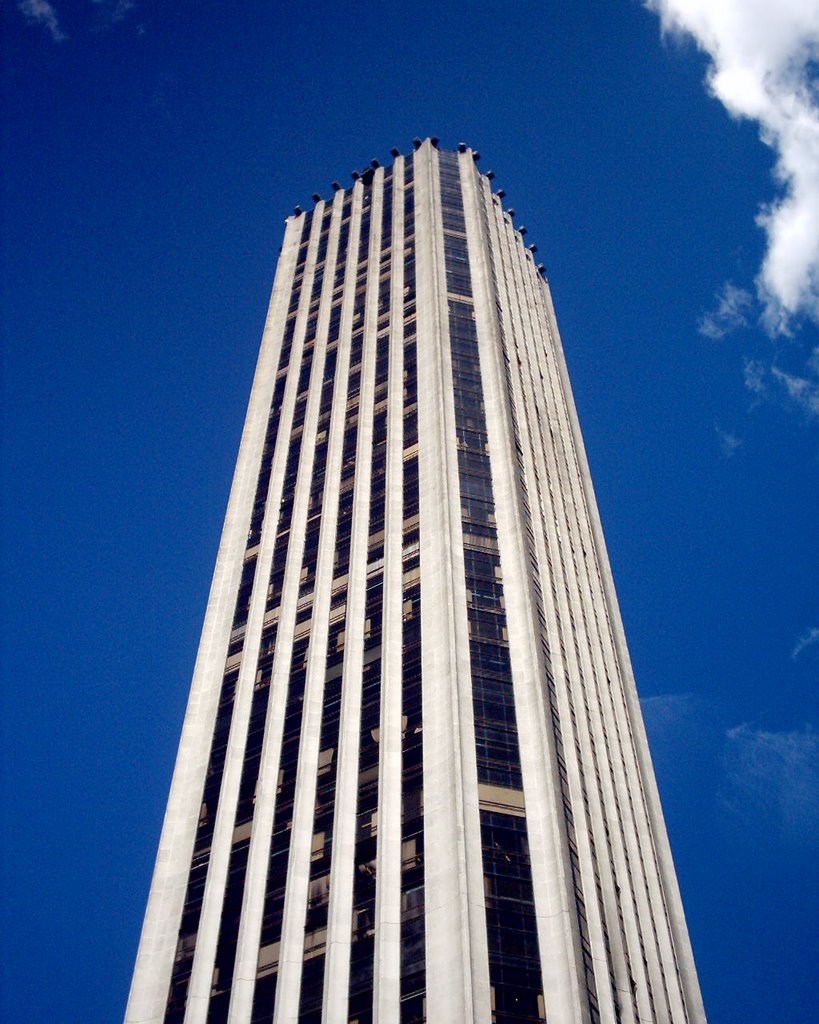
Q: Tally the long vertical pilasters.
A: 14